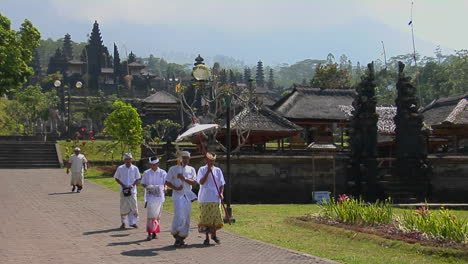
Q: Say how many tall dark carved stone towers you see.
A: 2